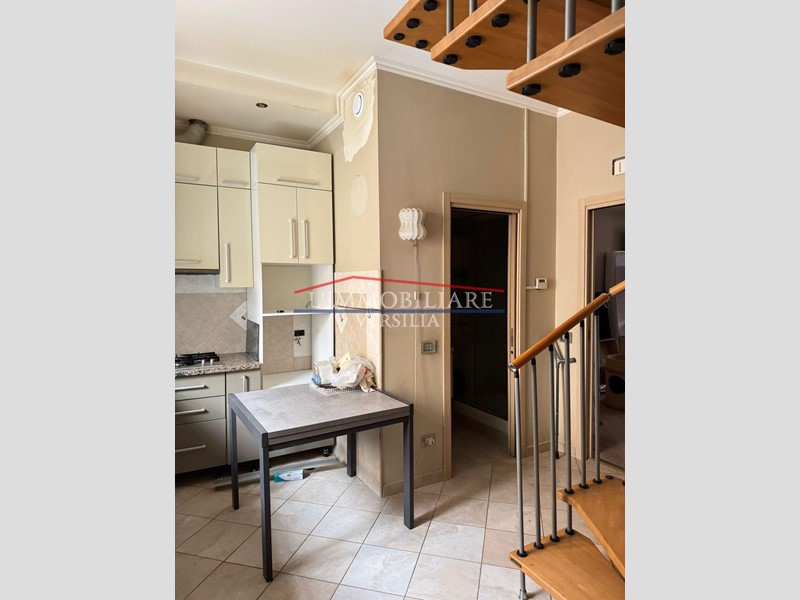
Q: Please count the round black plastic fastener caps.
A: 11